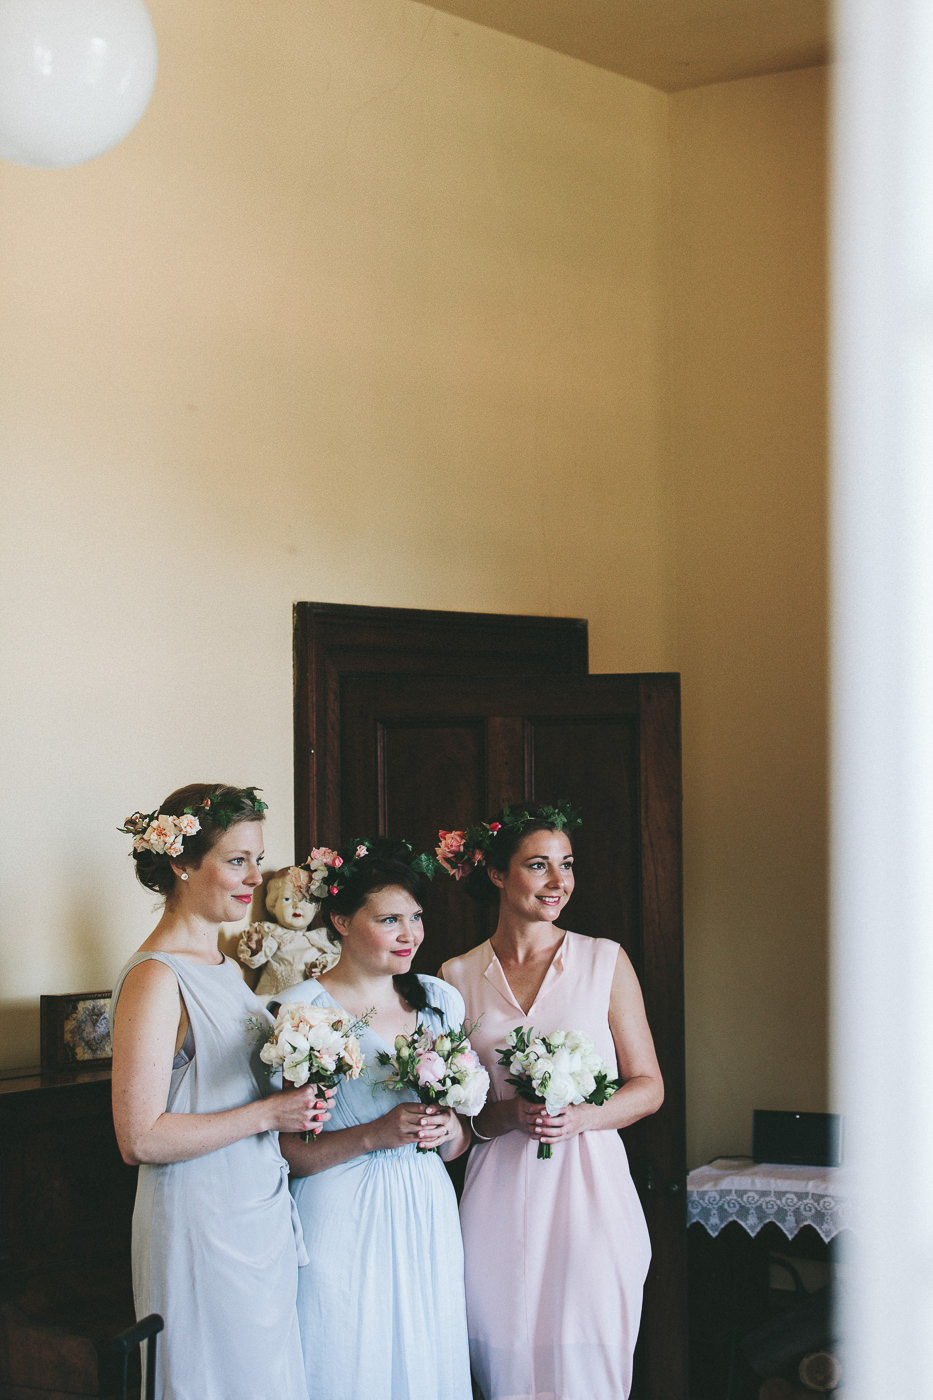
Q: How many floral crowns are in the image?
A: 3